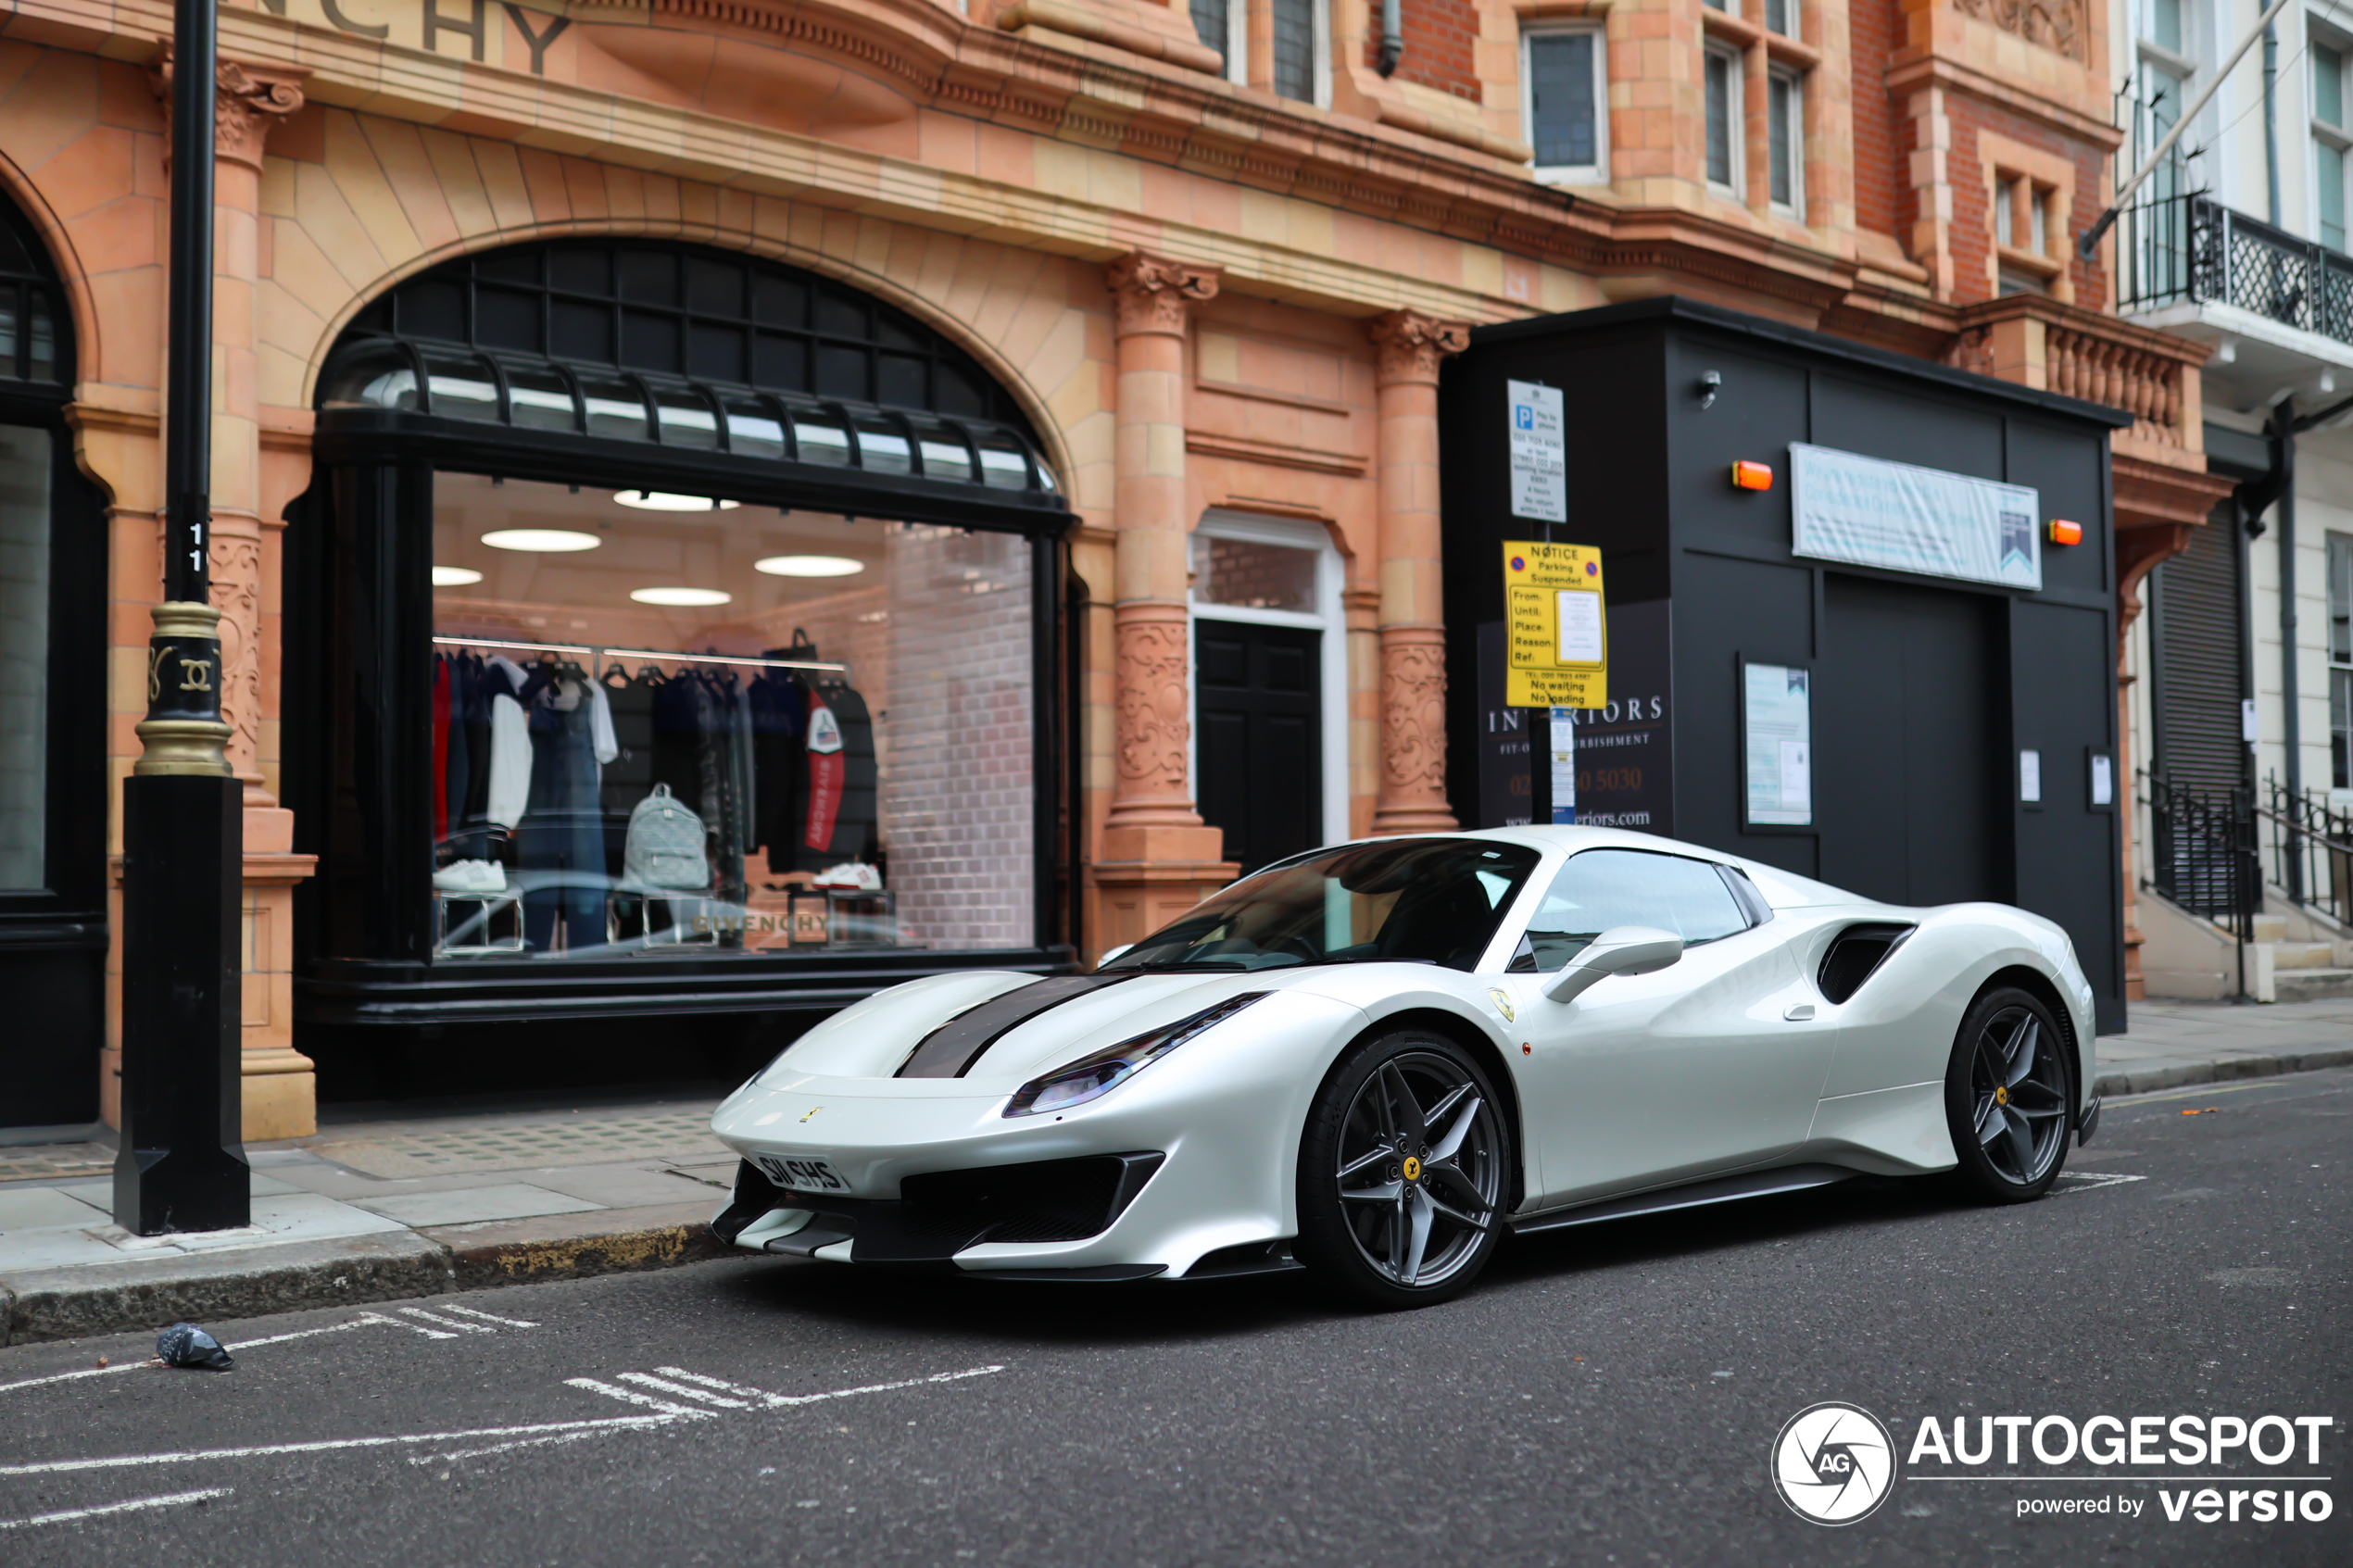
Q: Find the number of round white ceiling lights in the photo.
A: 5